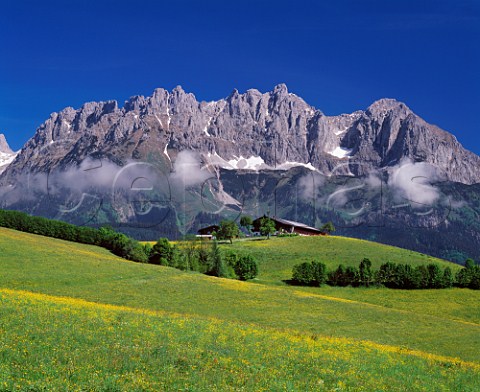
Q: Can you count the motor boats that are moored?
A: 0